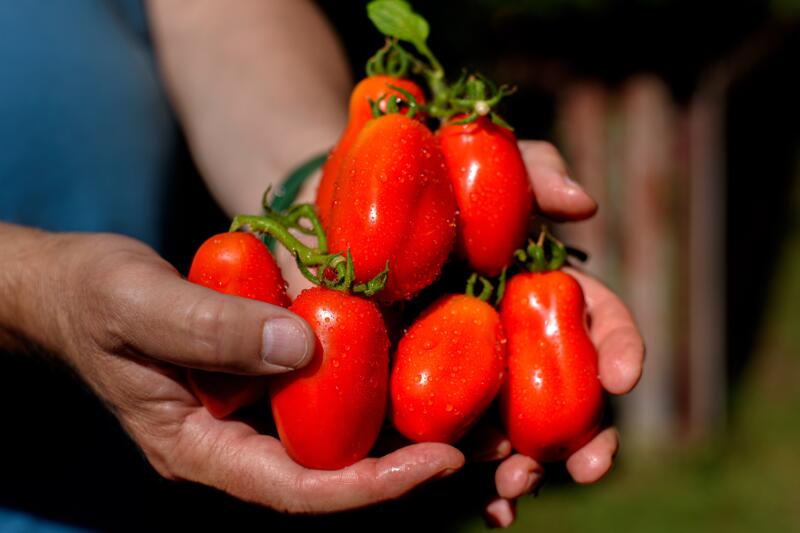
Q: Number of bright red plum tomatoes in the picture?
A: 7